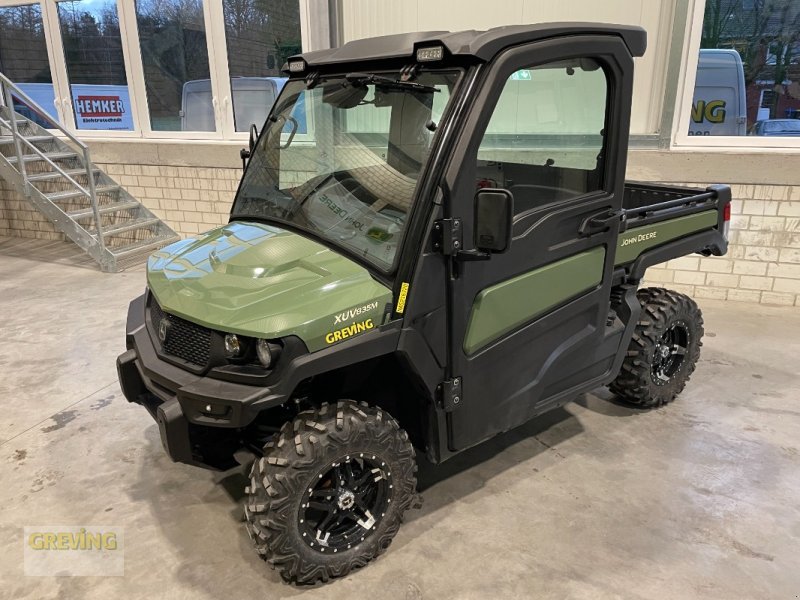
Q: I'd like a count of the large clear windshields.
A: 1